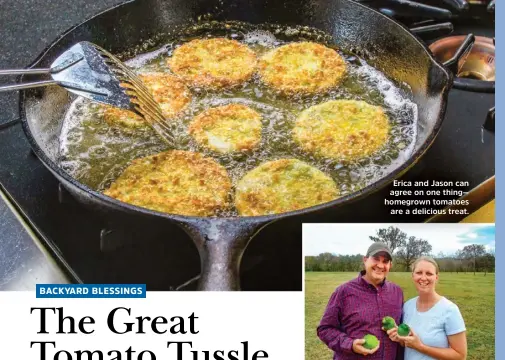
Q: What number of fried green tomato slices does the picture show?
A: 7